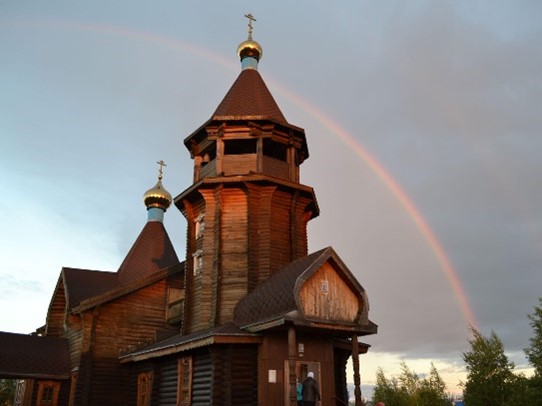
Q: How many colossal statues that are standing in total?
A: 0